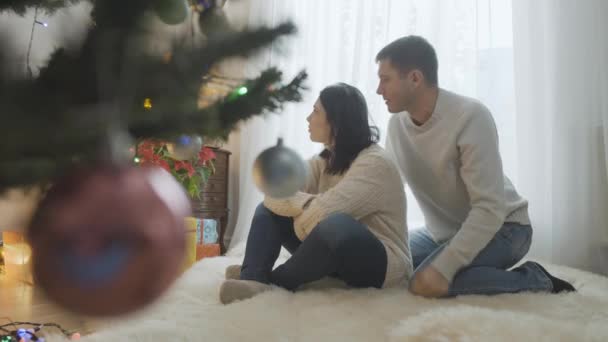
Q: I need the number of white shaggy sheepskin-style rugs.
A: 1